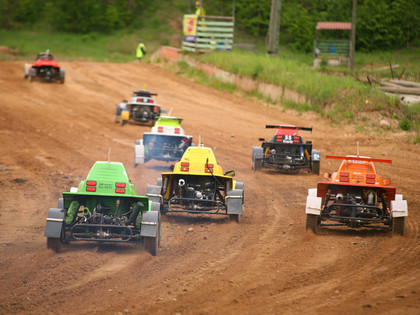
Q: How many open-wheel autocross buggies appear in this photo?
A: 7